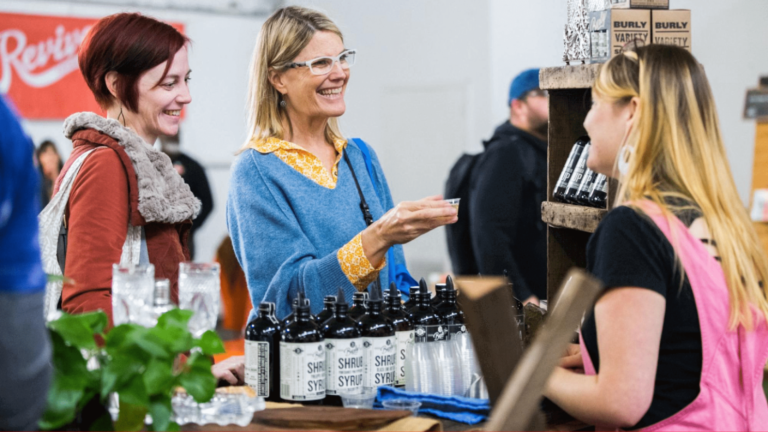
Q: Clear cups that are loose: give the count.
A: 2